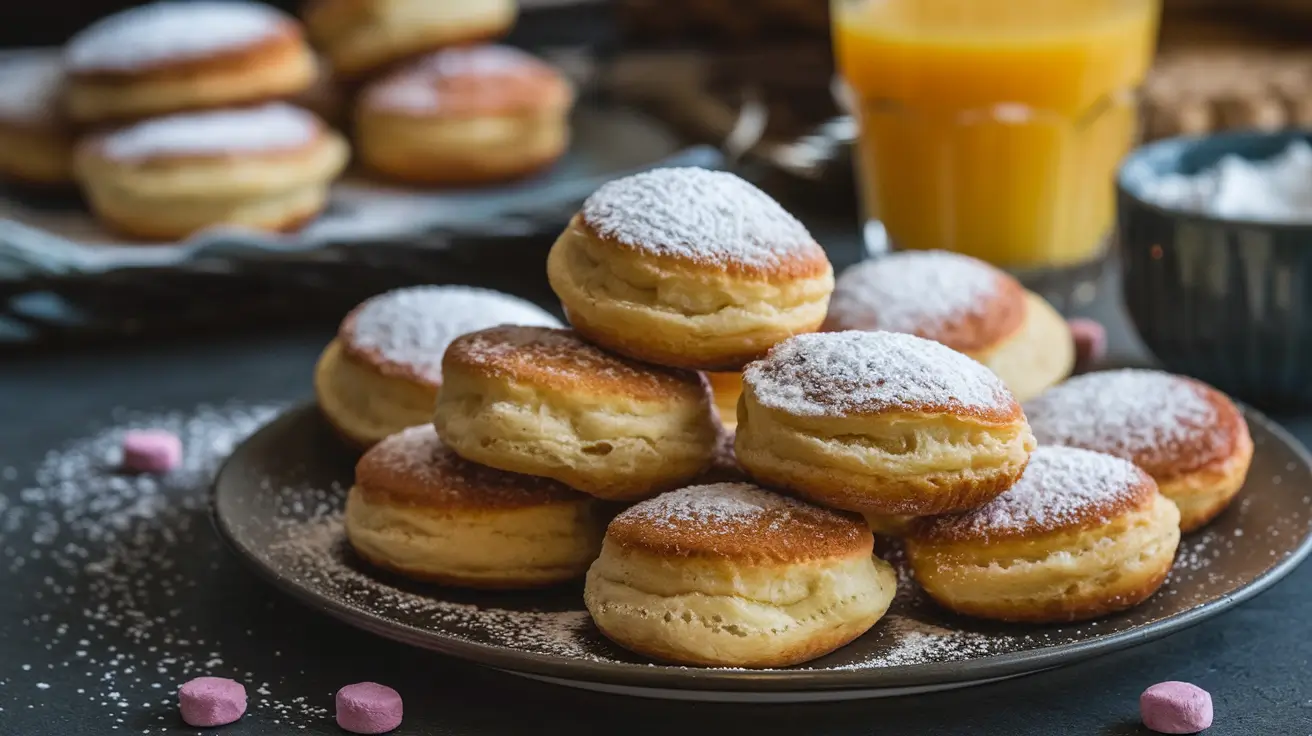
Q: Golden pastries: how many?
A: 14